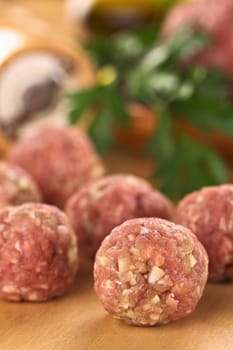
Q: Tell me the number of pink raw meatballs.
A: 6